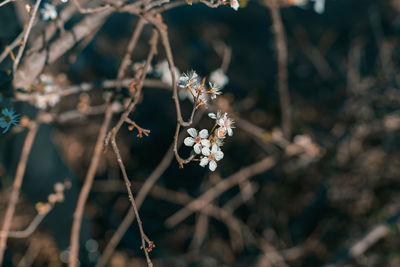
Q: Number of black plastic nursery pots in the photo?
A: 0